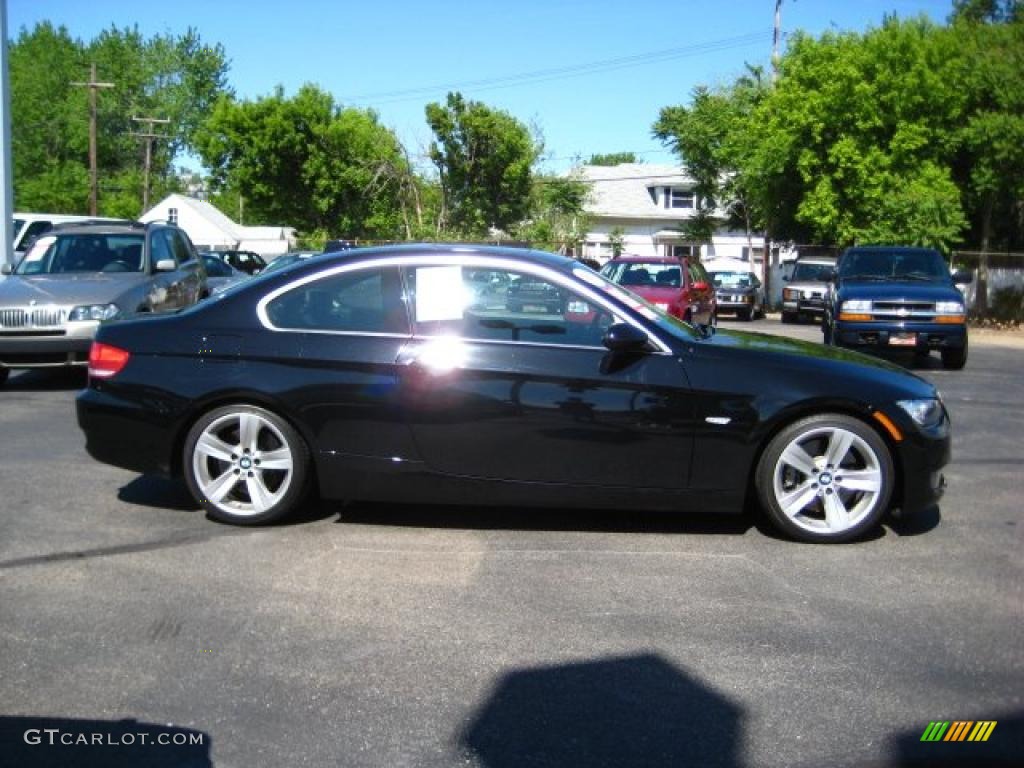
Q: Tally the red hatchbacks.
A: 1